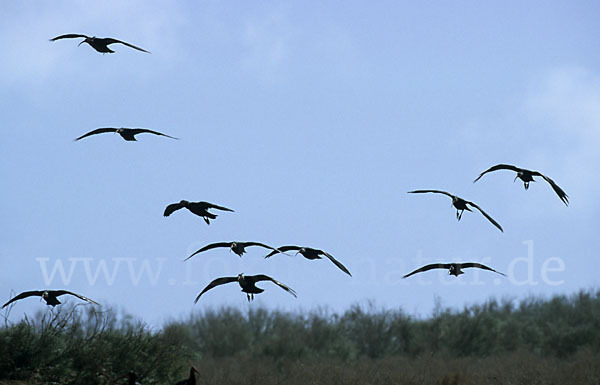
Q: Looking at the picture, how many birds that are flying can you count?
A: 10